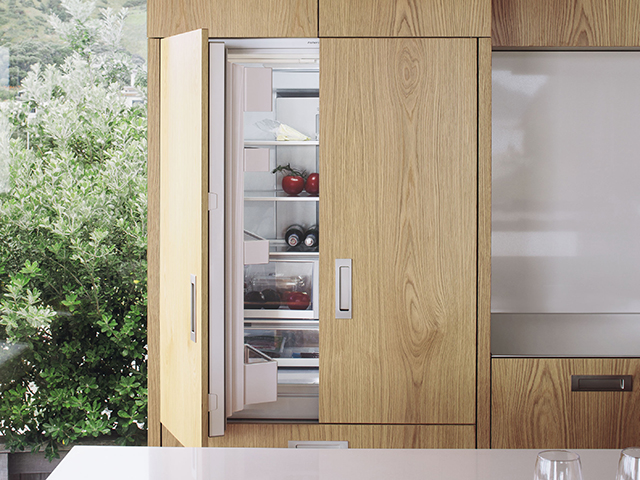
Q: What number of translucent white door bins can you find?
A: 4